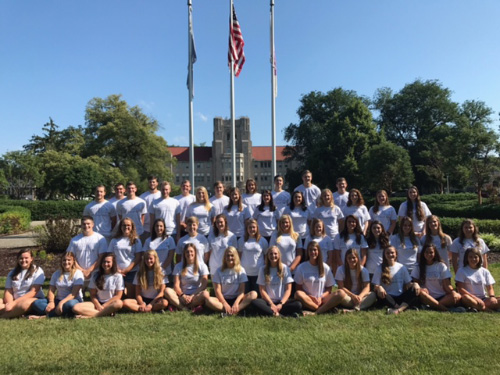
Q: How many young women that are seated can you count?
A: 12